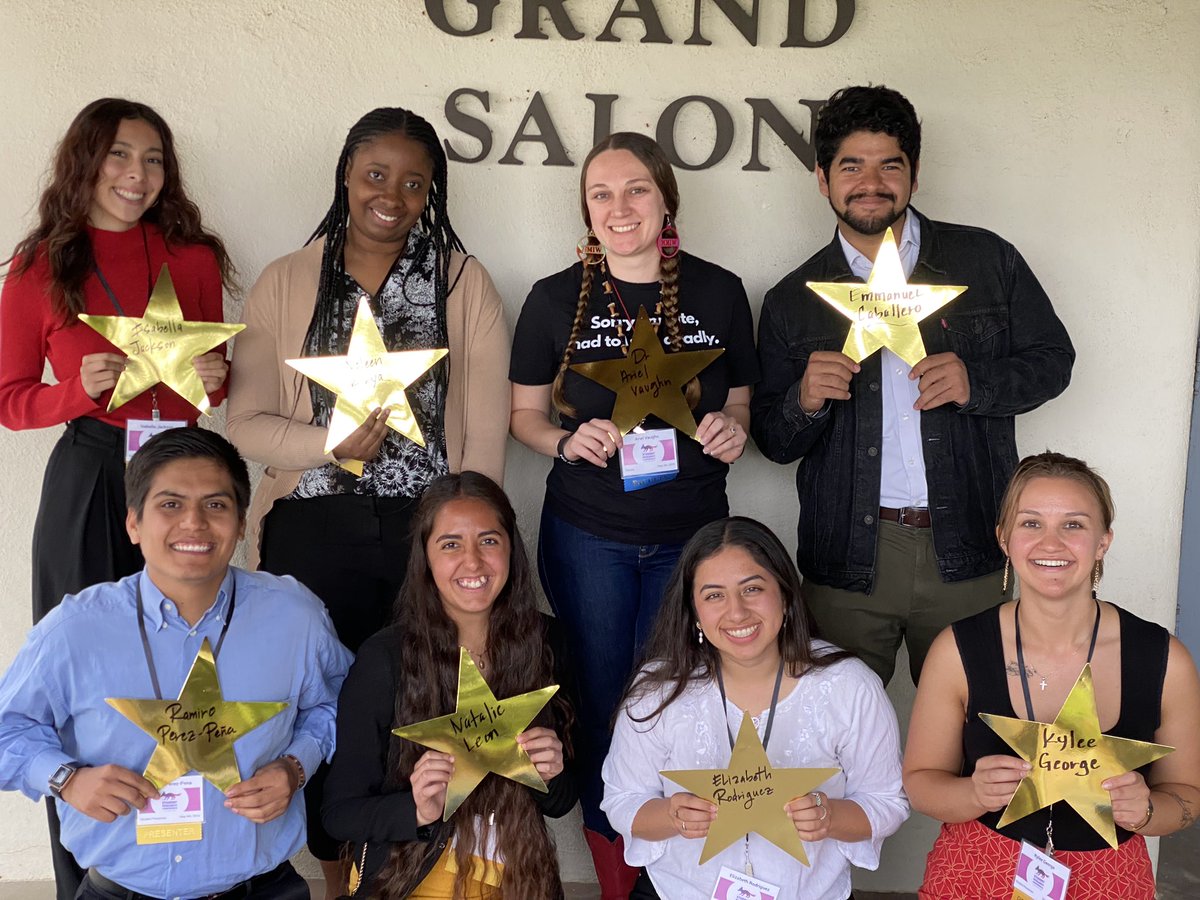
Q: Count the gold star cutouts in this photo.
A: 8